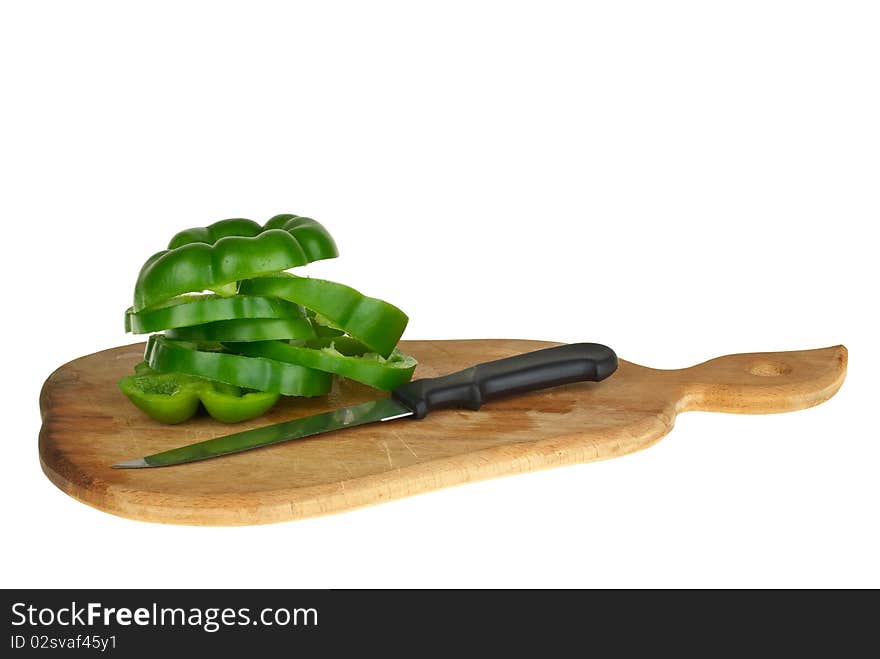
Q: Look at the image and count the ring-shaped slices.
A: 5